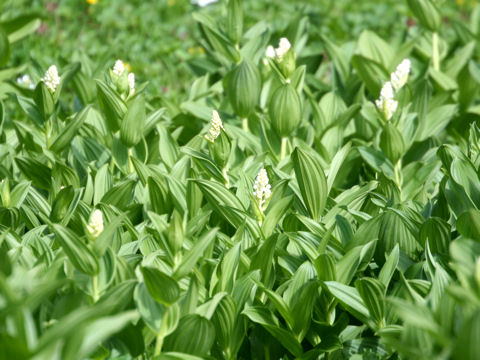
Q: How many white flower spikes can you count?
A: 10